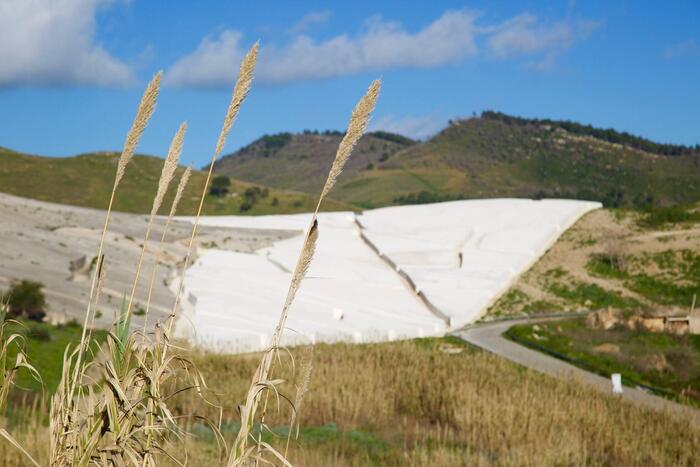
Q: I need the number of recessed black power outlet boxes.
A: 0